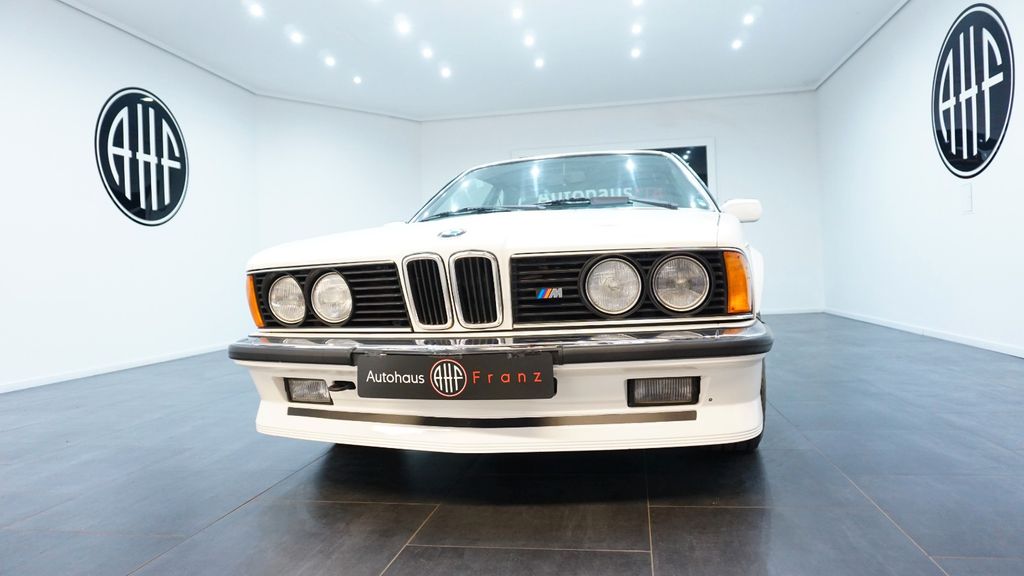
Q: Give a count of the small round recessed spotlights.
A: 15